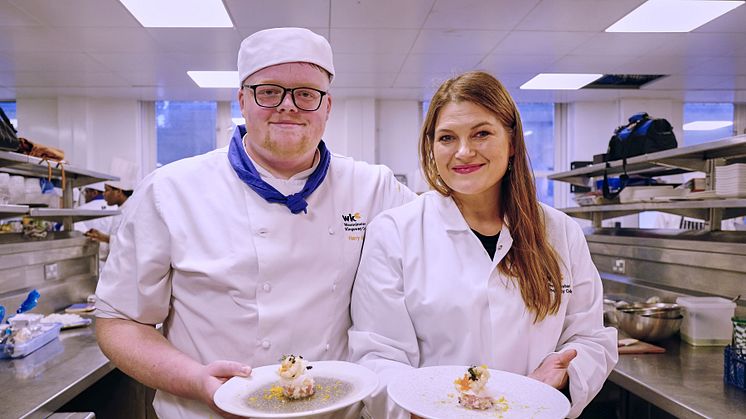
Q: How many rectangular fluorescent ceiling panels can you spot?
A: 4